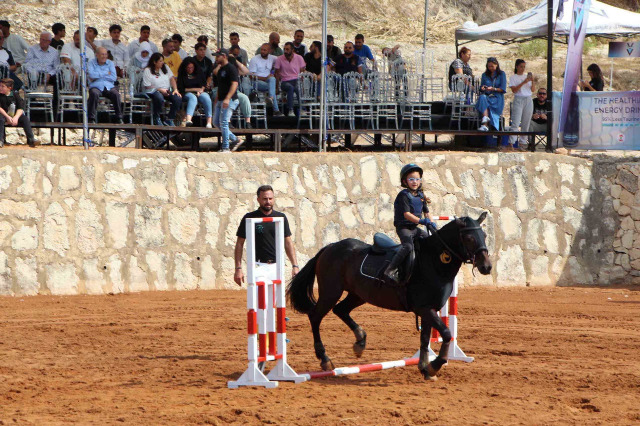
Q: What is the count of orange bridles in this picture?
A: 0